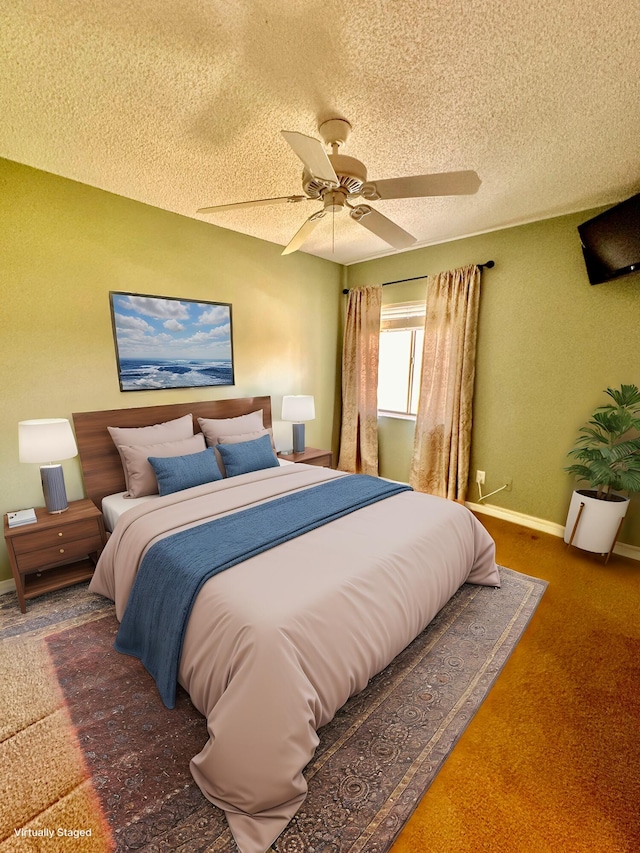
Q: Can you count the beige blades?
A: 5